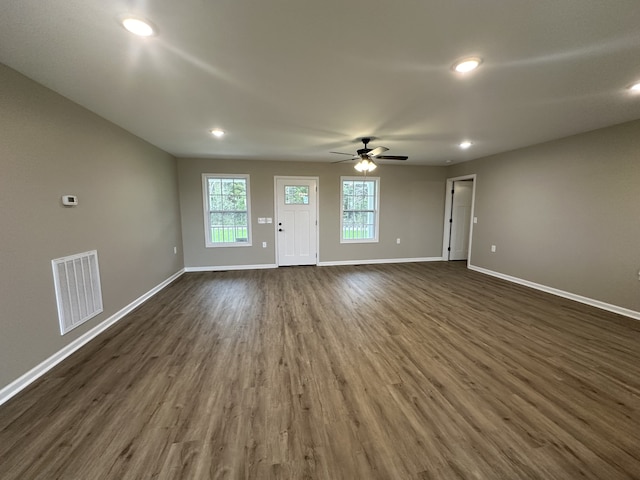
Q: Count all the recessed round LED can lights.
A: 5